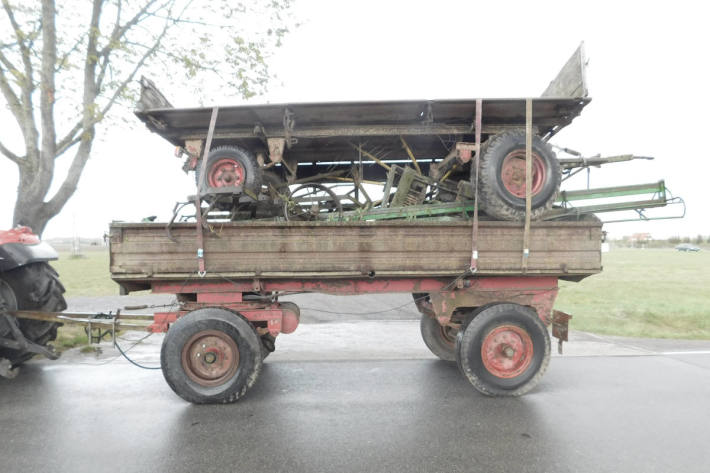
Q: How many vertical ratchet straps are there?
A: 3